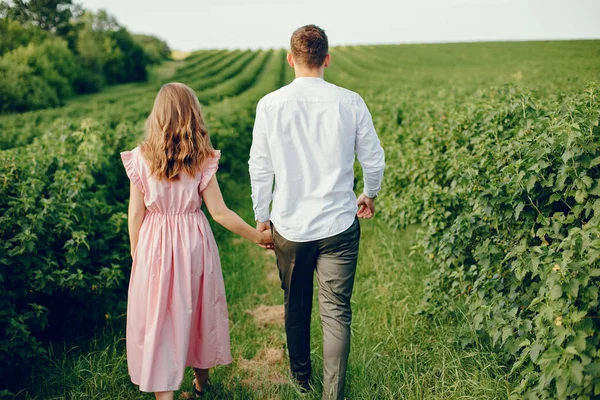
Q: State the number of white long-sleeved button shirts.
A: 1